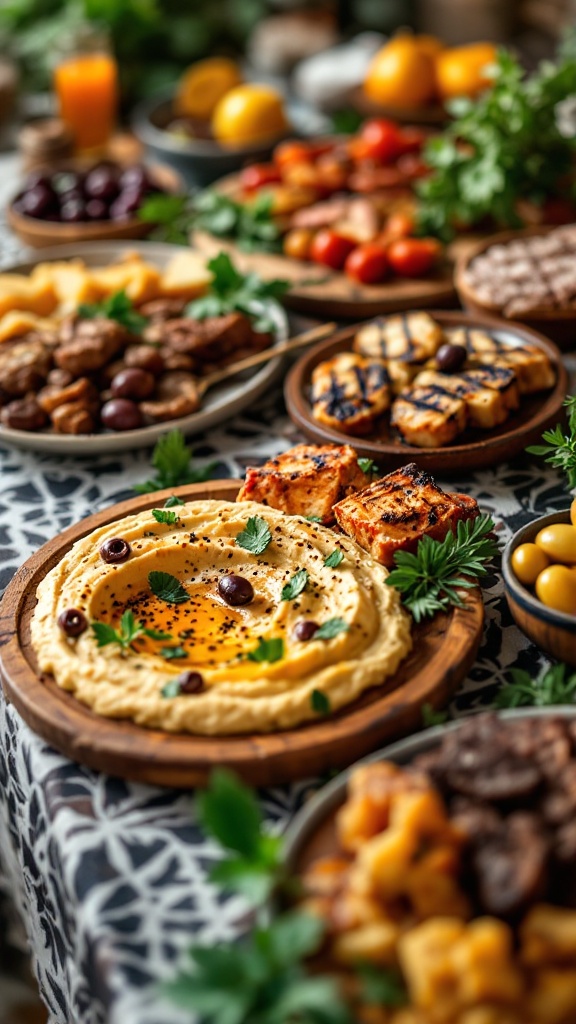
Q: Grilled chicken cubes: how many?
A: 2